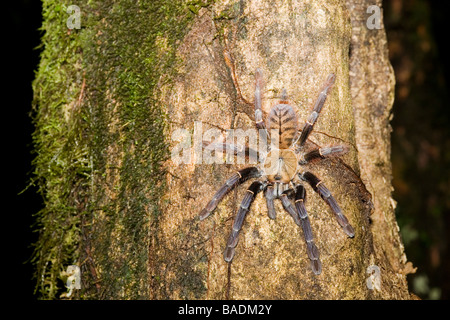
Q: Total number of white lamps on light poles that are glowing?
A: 0